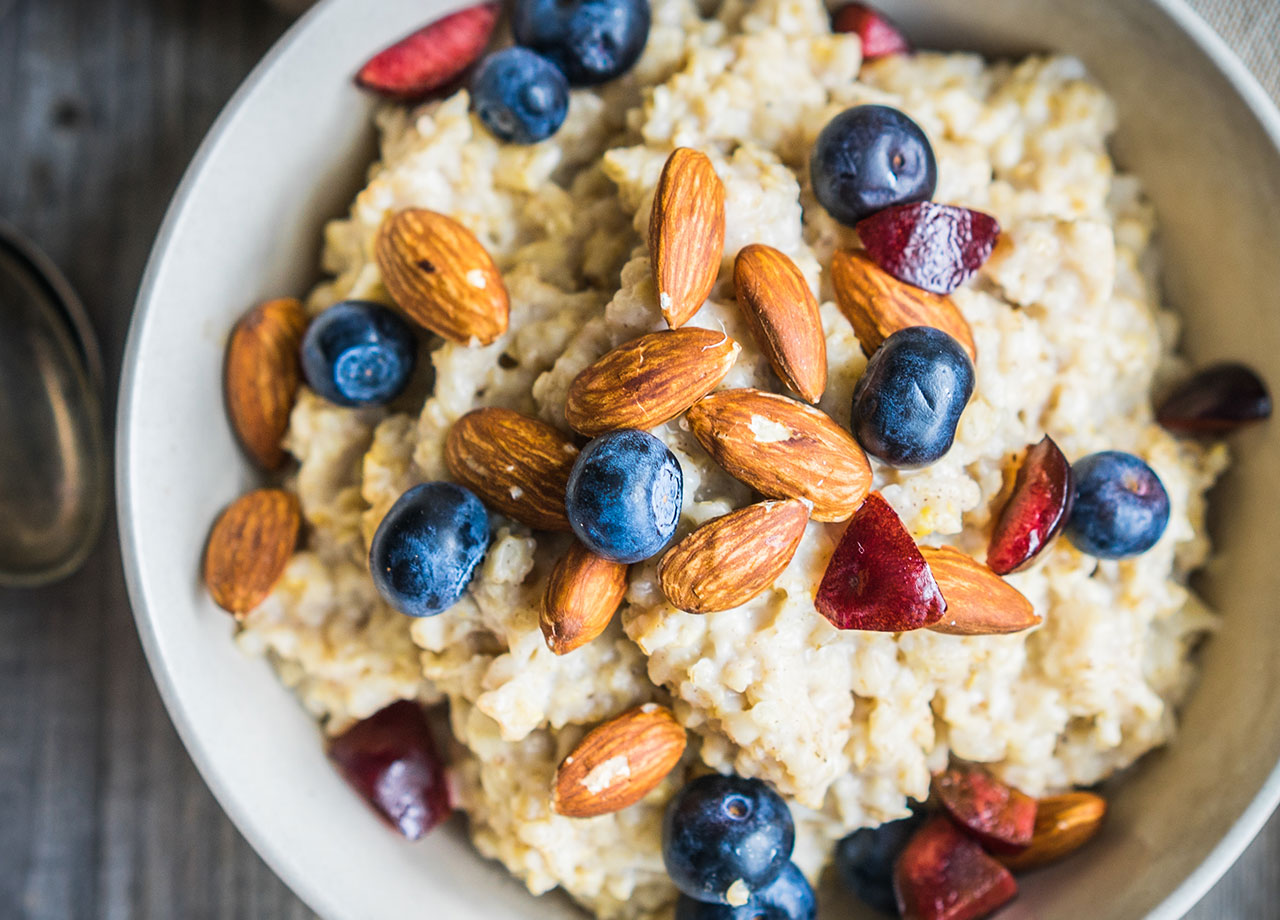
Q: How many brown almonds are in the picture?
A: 14